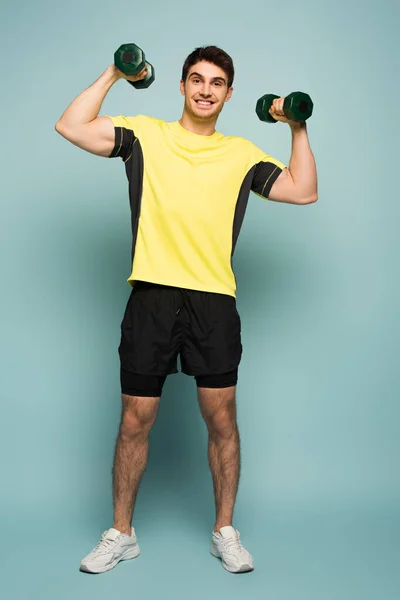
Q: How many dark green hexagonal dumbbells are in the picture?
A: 2